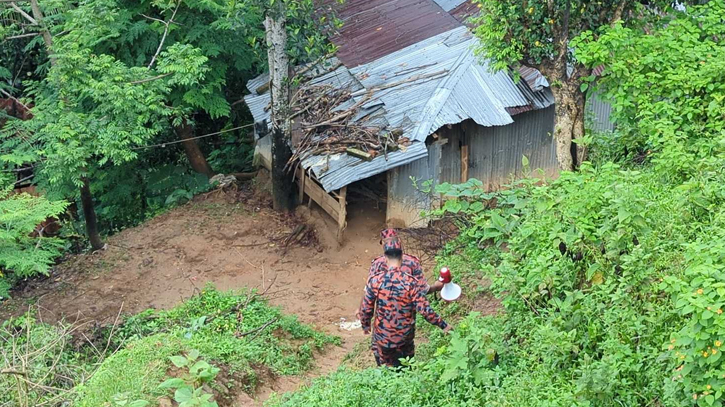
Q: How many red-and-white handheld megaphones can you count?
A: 1